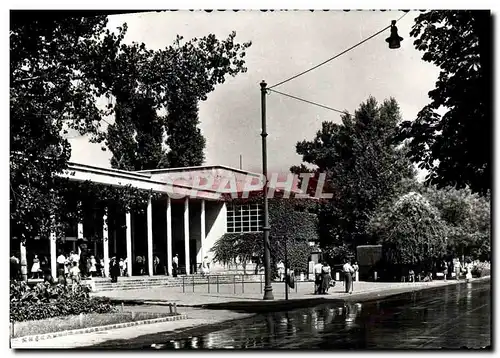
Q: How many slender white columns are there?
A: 9